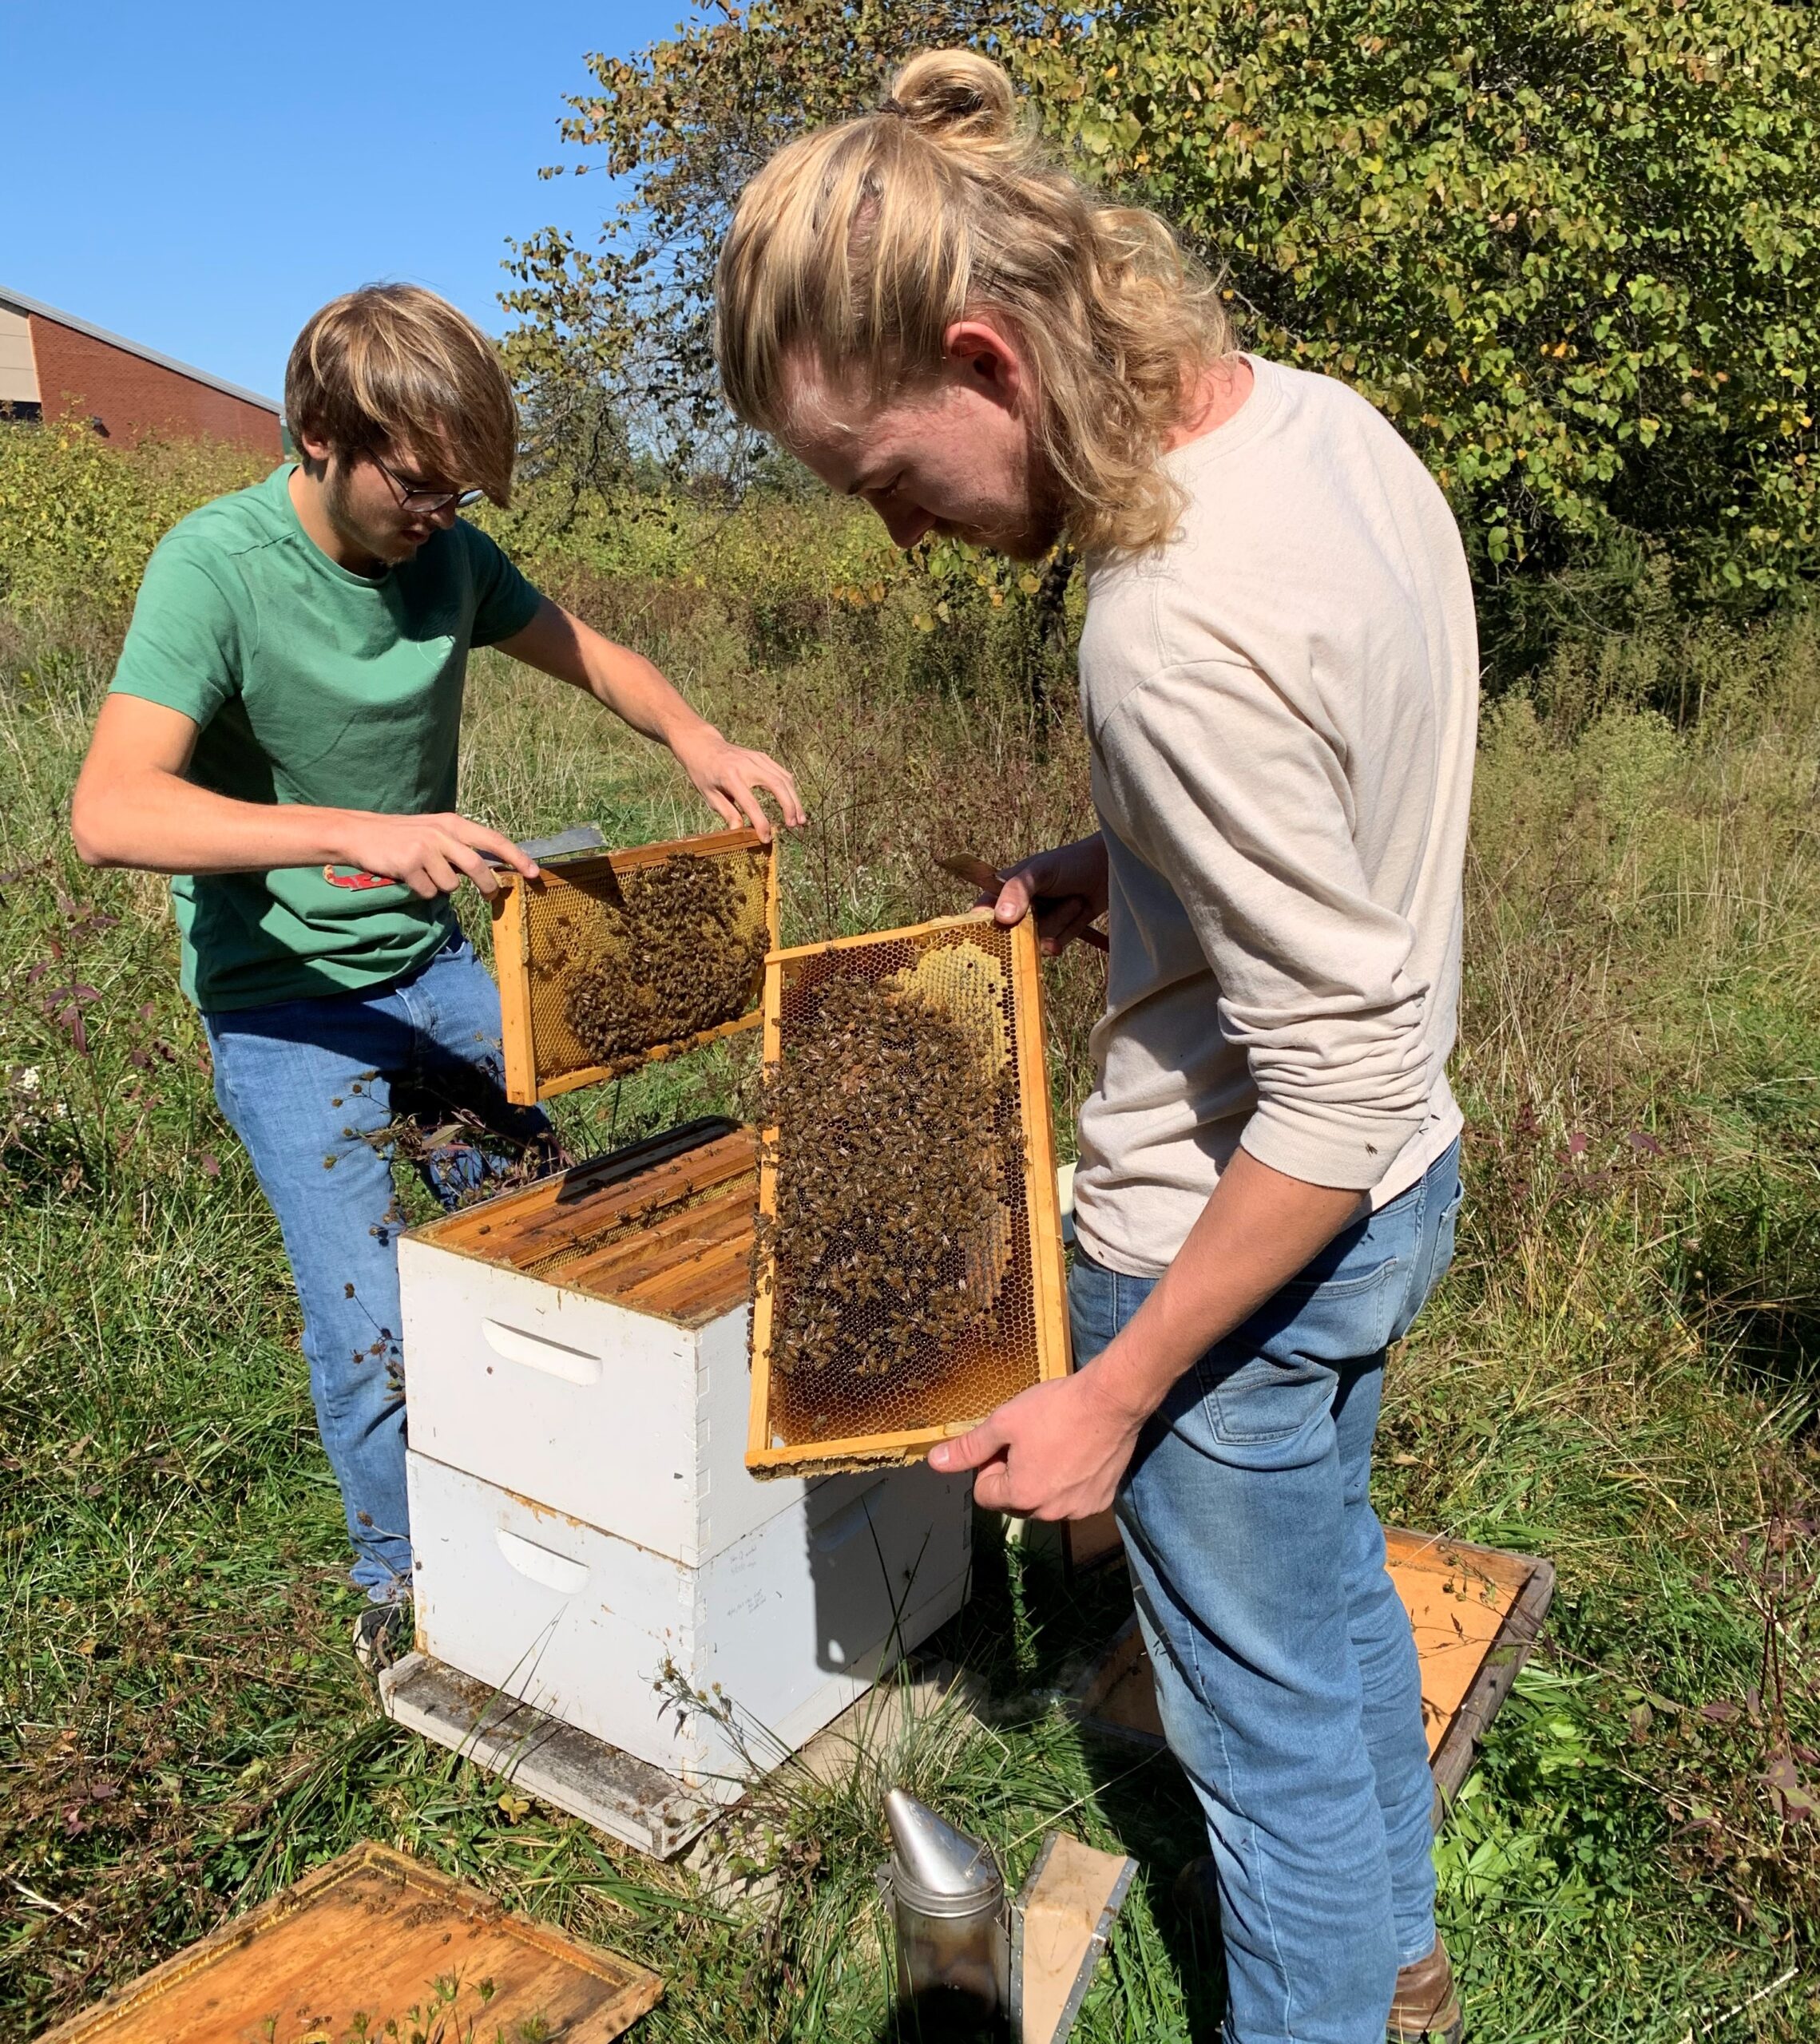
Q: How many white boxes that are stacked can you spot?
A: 2